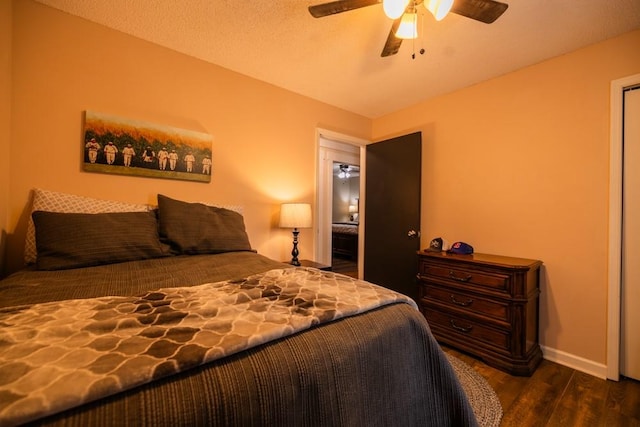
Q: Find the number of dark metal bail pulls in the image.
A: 3